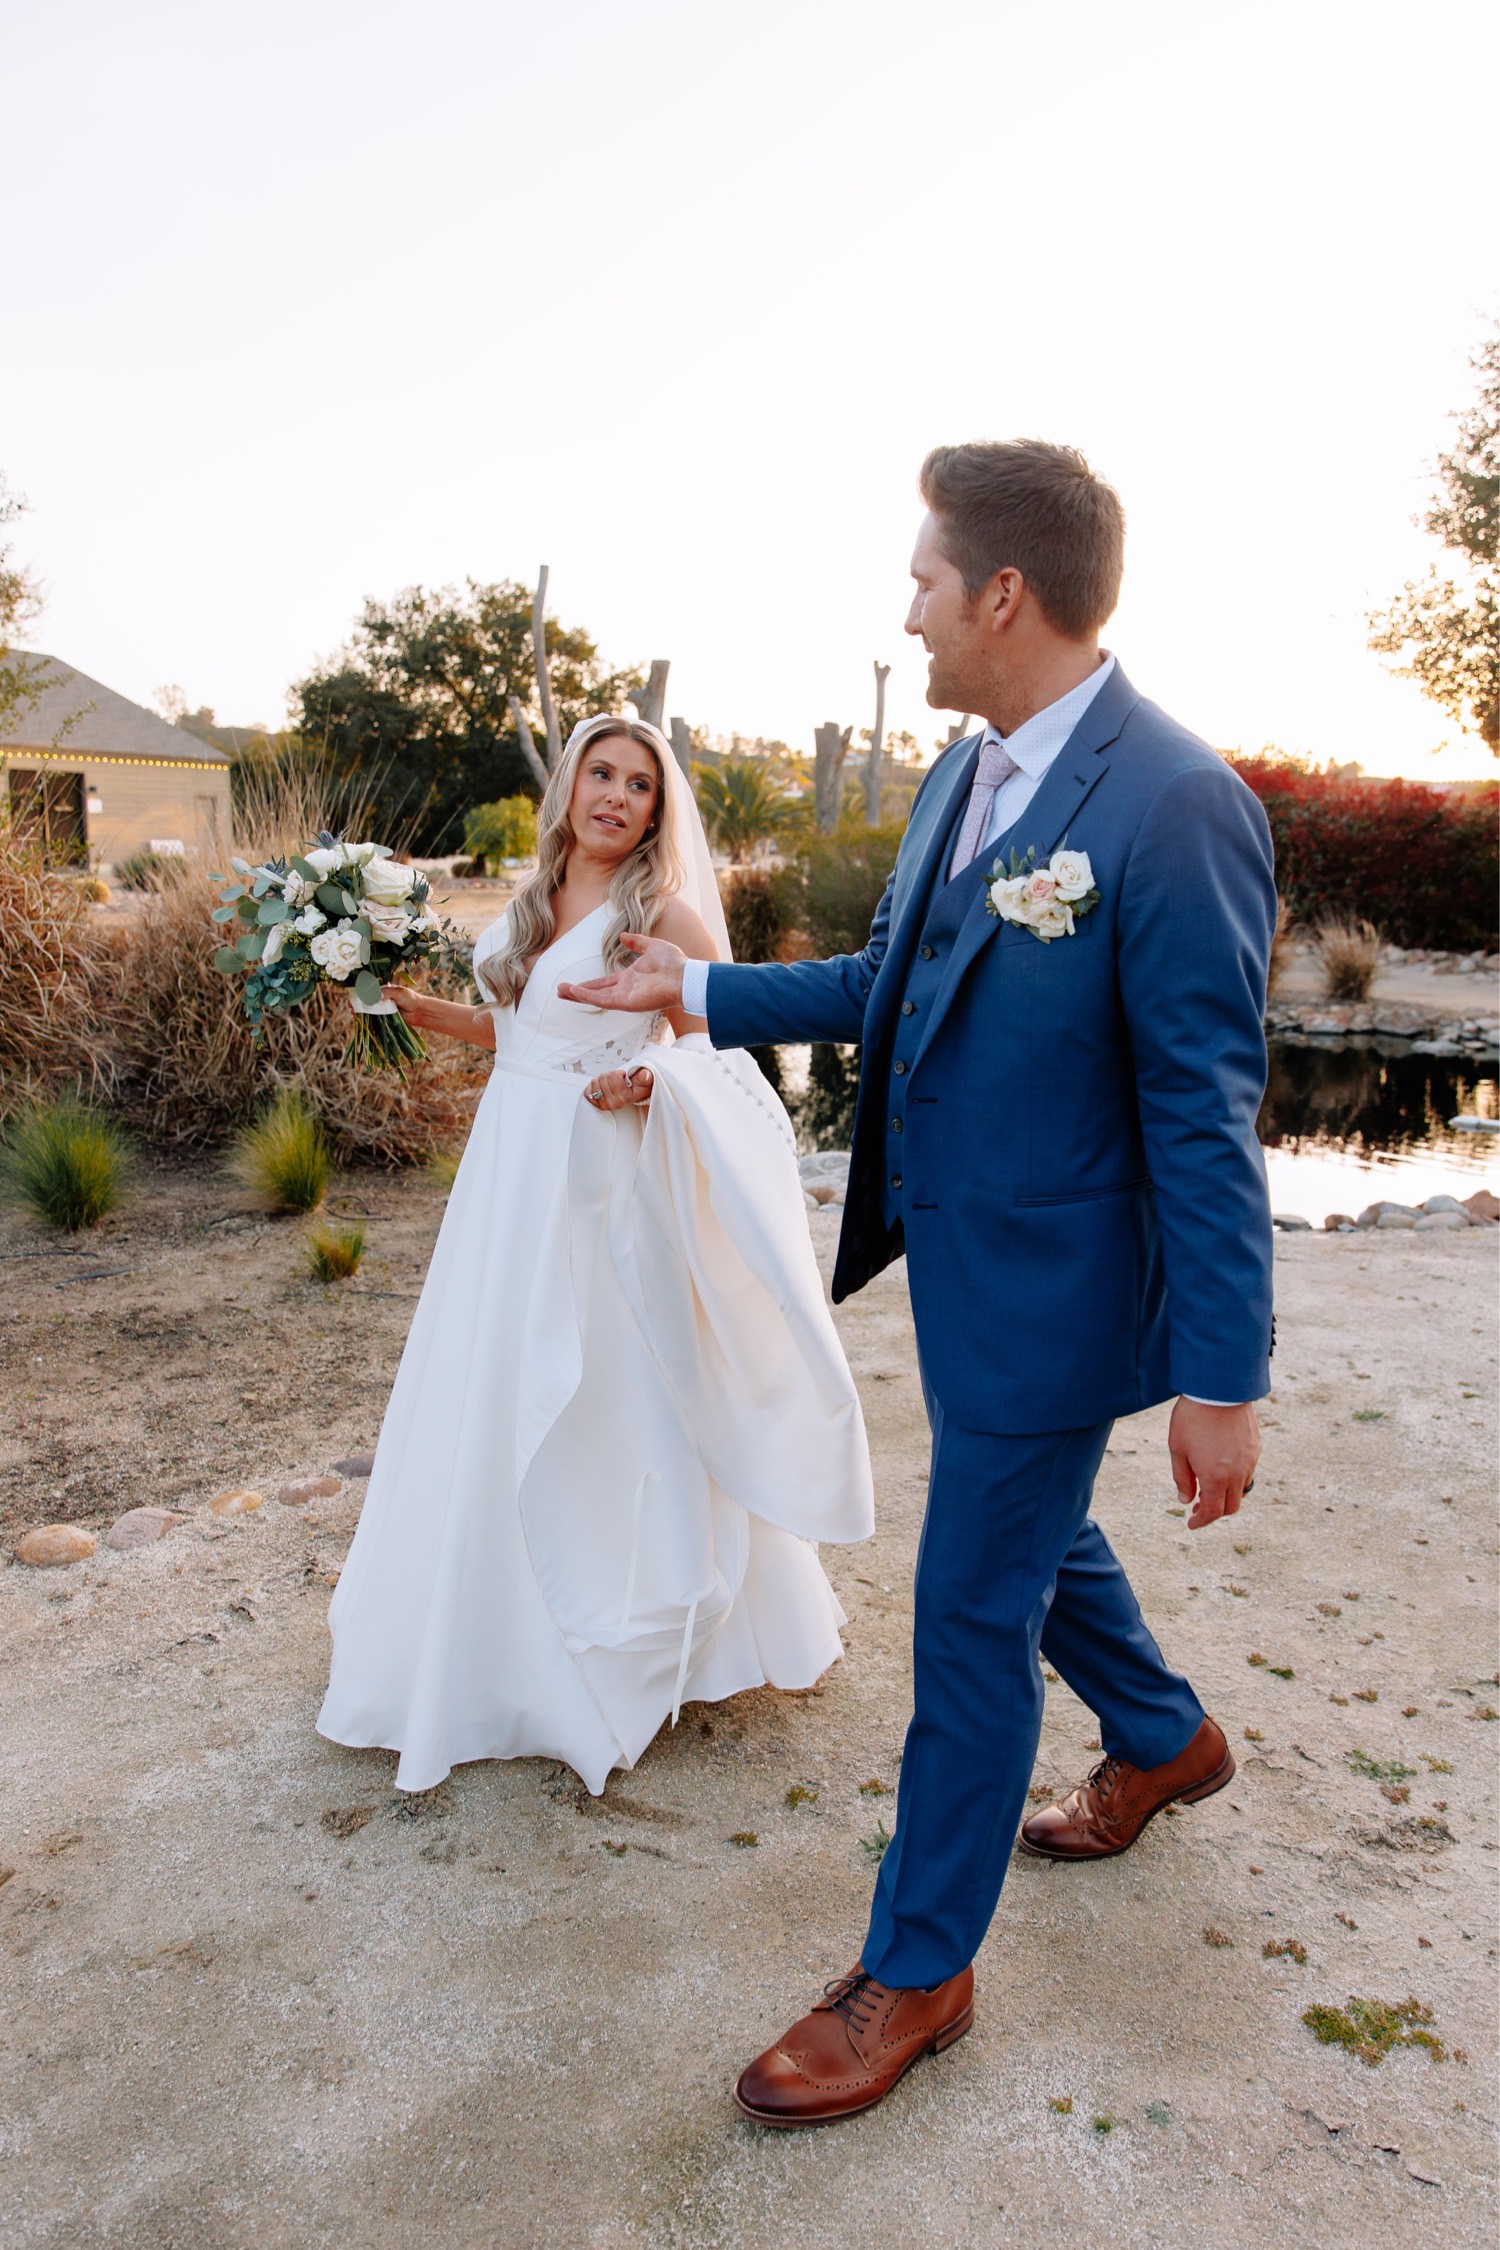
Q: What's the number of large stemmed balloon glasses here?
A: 0